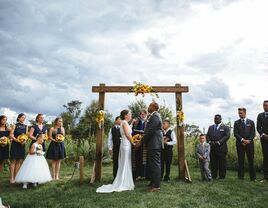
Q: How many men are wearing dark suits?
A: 4